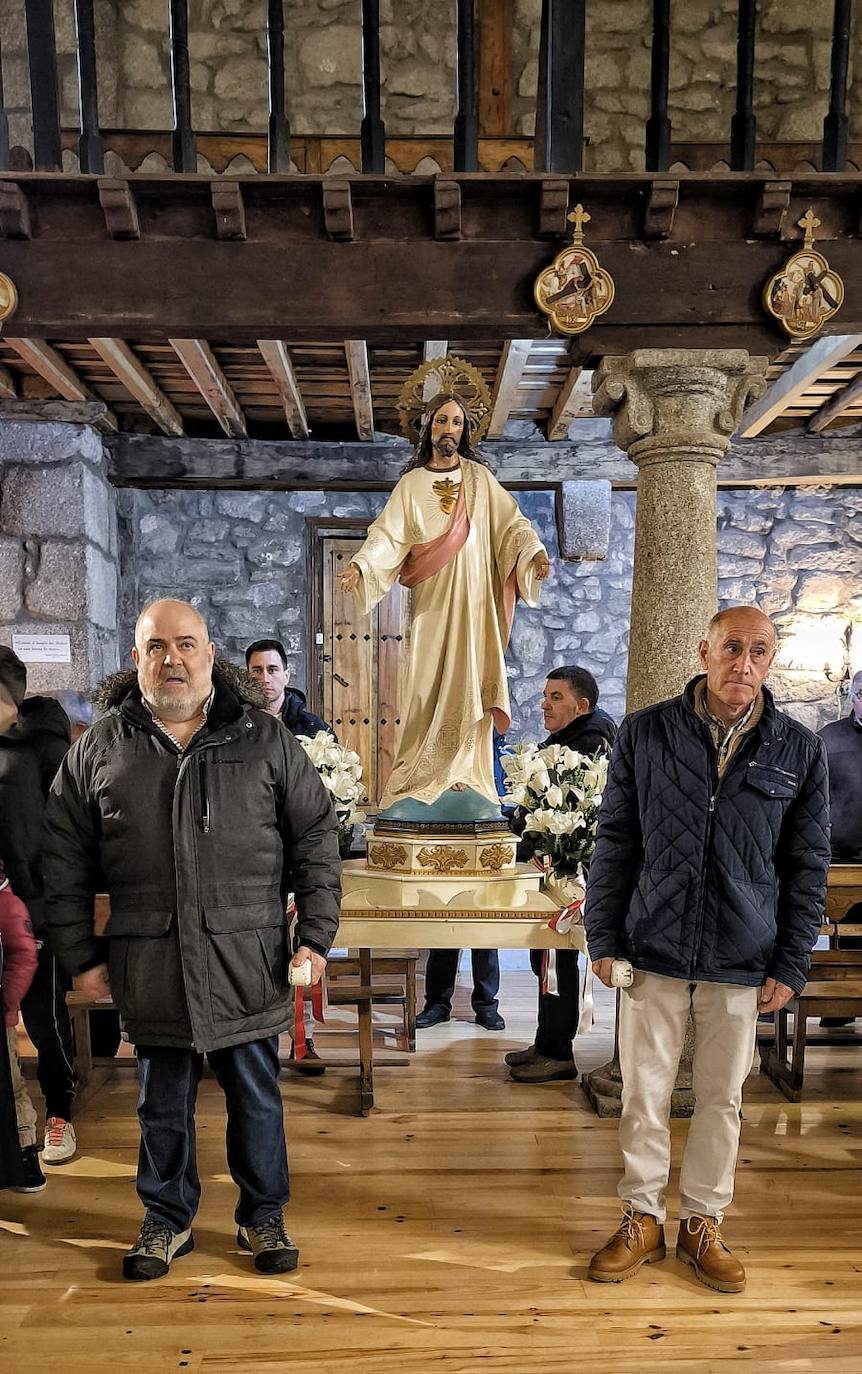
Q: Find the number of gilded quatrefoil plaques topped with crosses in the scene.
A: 2